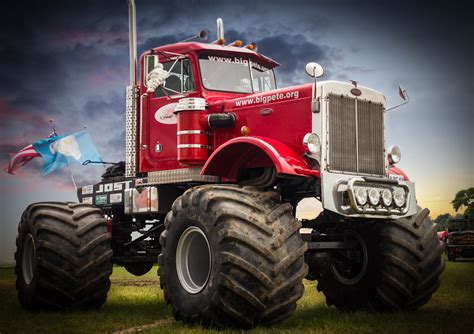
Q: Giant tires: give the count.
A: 3